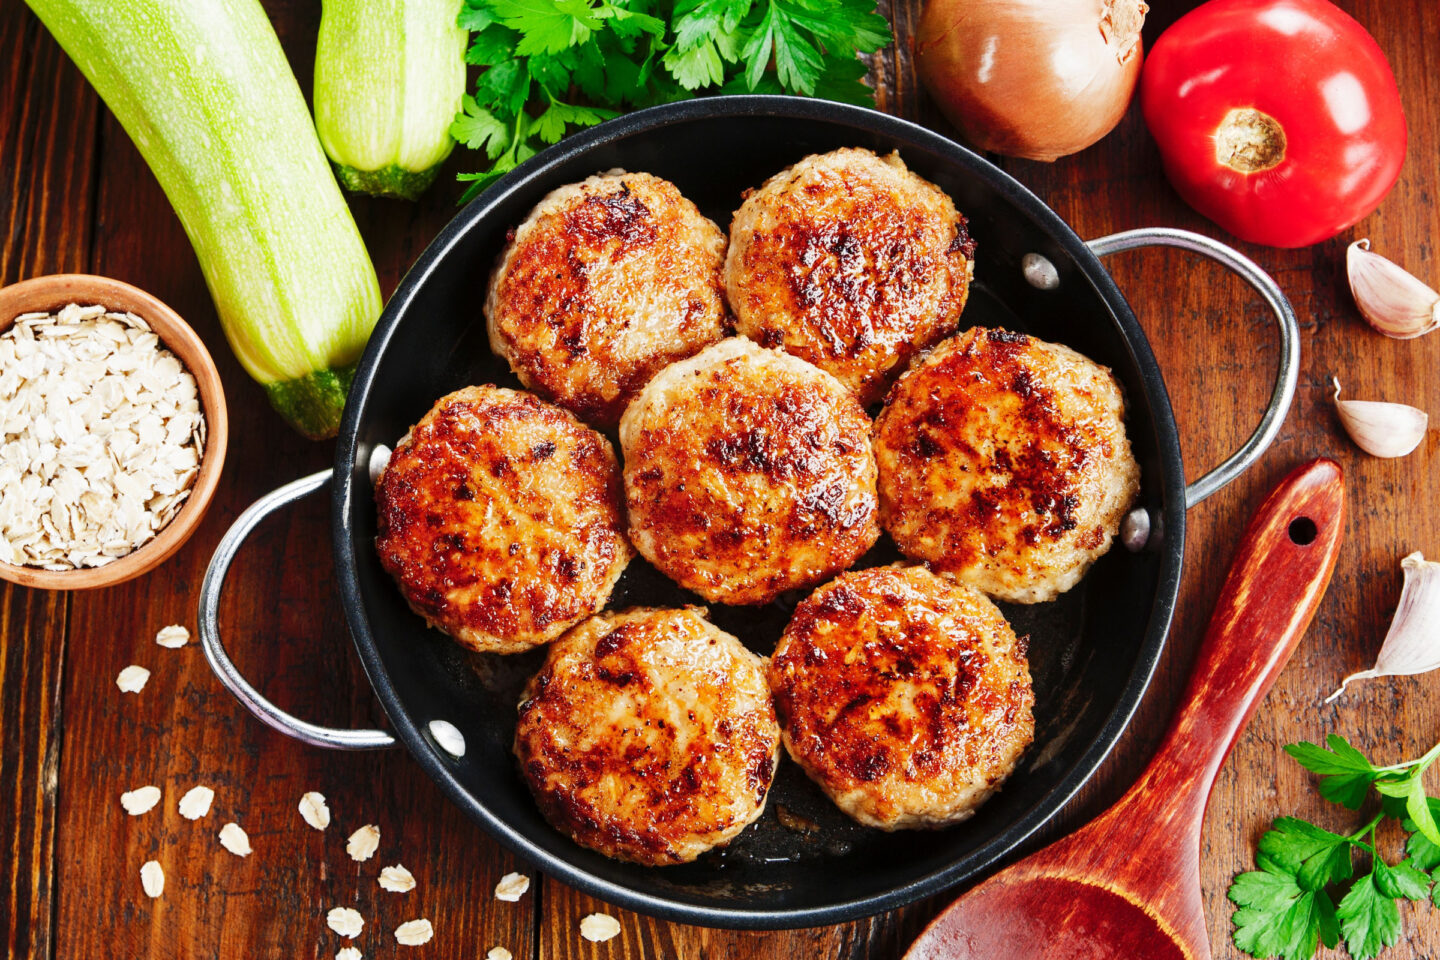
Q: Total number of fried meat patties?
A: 7